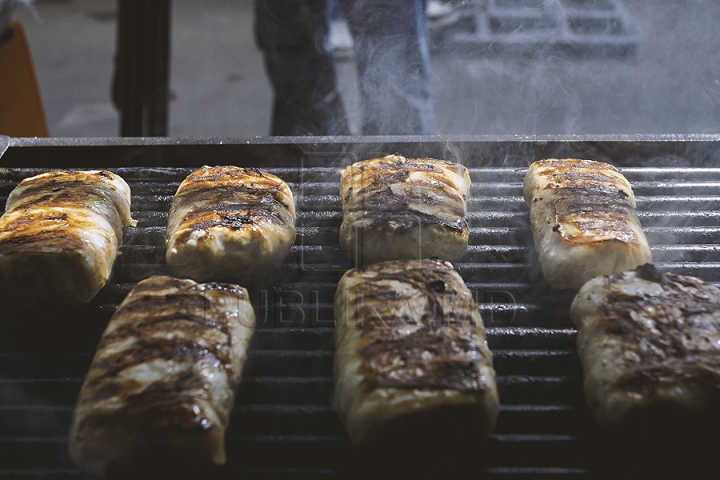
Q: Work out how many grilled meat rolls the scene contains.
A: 7